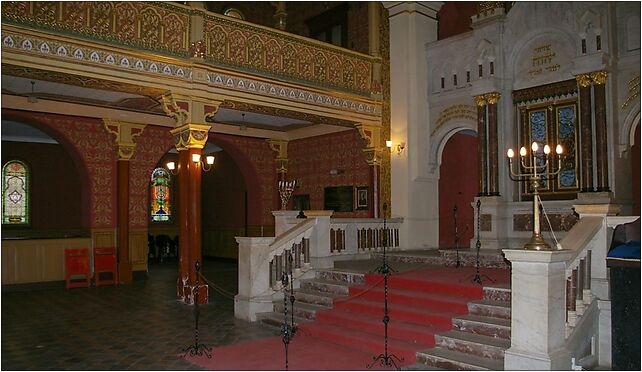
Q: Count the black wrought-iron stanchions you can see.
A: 7